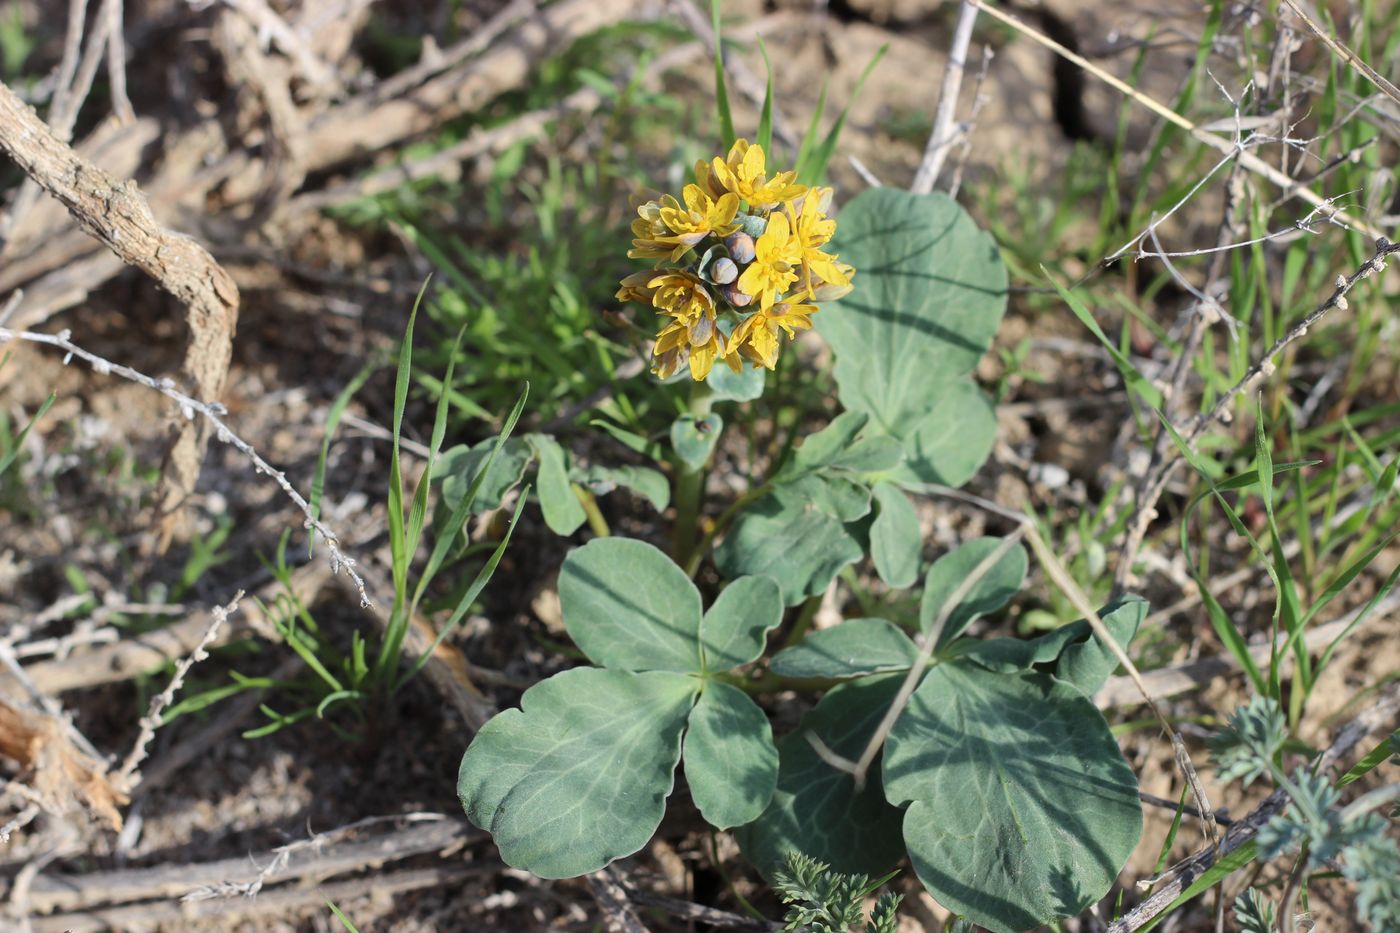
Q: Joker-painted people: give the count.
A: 0